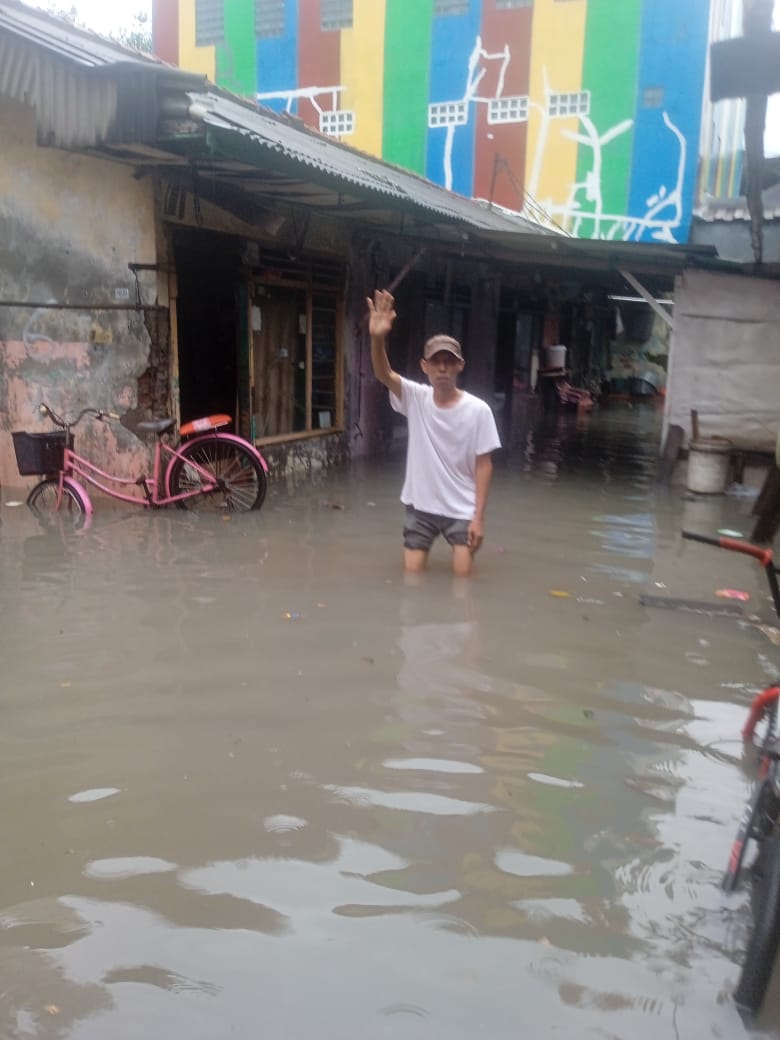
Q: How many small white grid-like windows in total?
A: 4